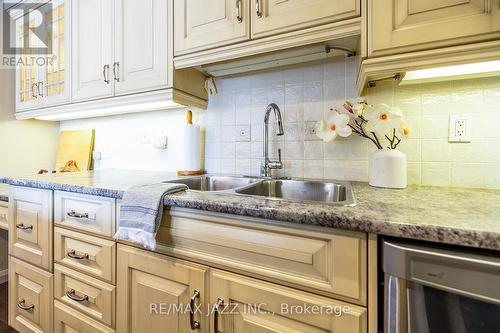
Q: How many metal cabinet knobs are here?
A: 13